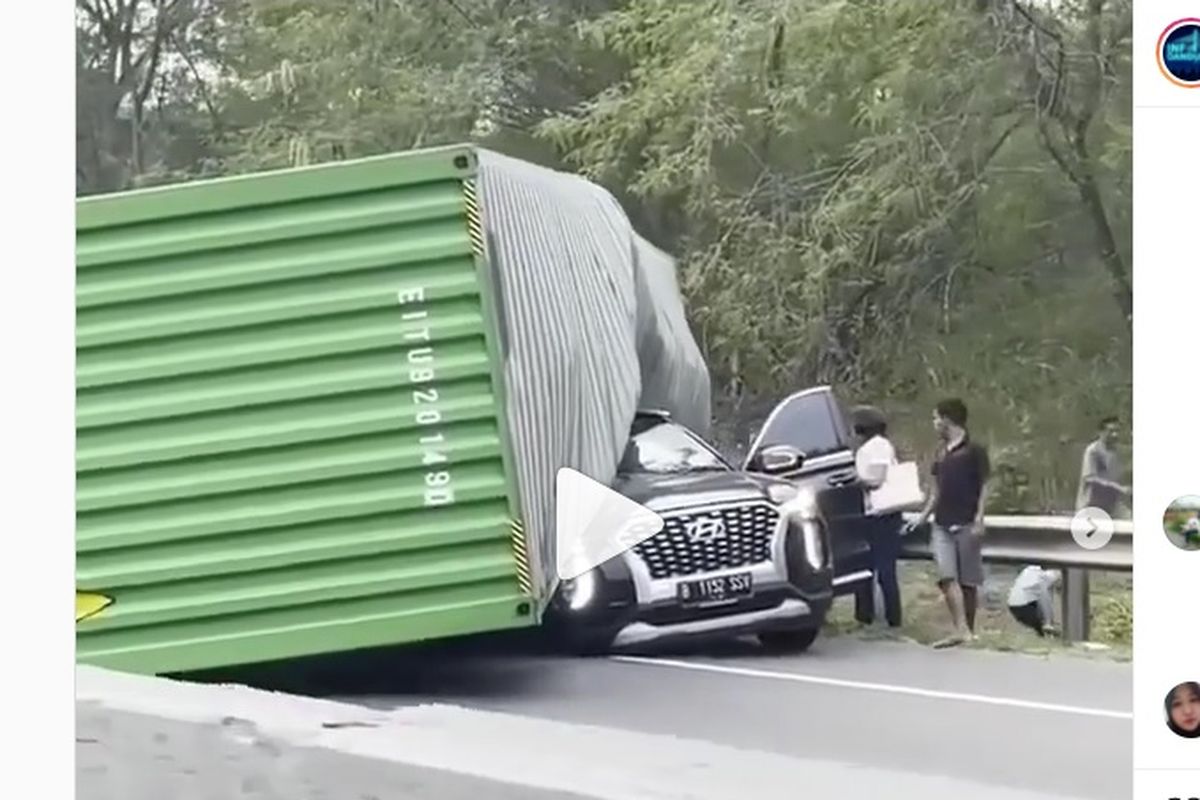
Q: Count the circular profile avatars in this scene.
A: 3